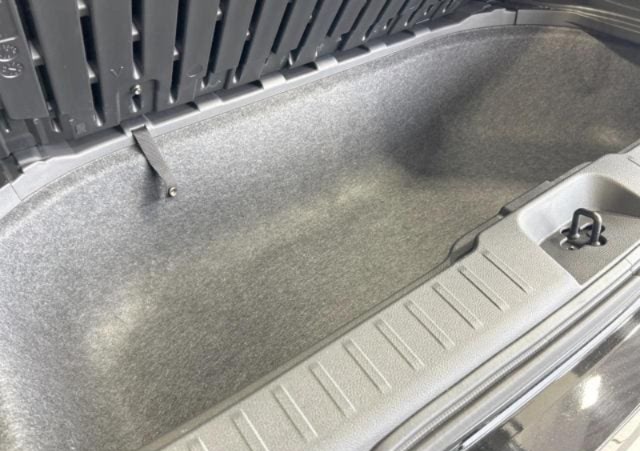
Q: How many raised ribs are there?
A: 10